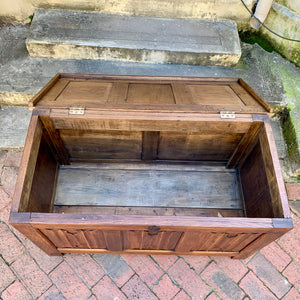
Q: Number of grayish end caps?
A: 4